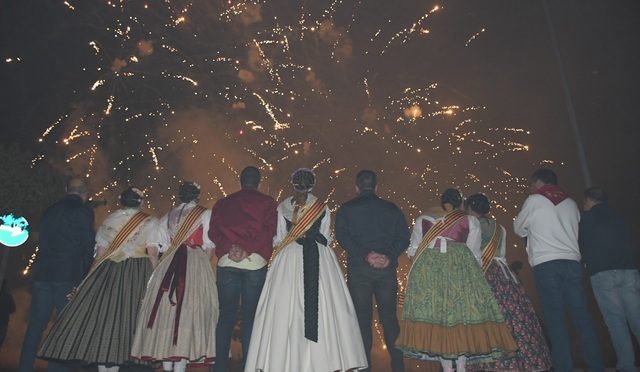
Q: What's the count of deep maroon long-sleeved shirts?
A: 1